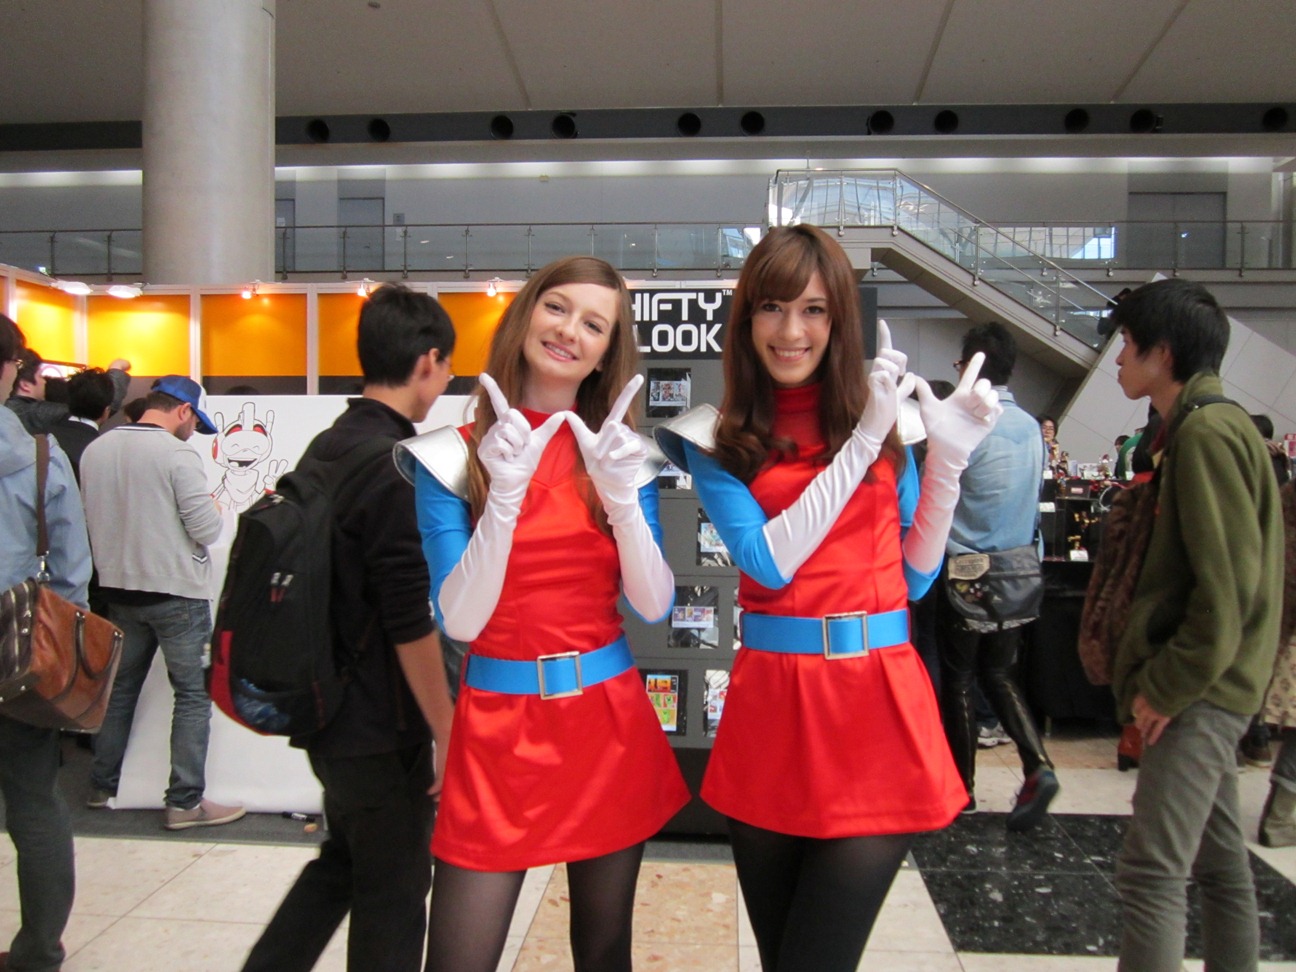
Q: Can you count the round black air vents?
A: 11